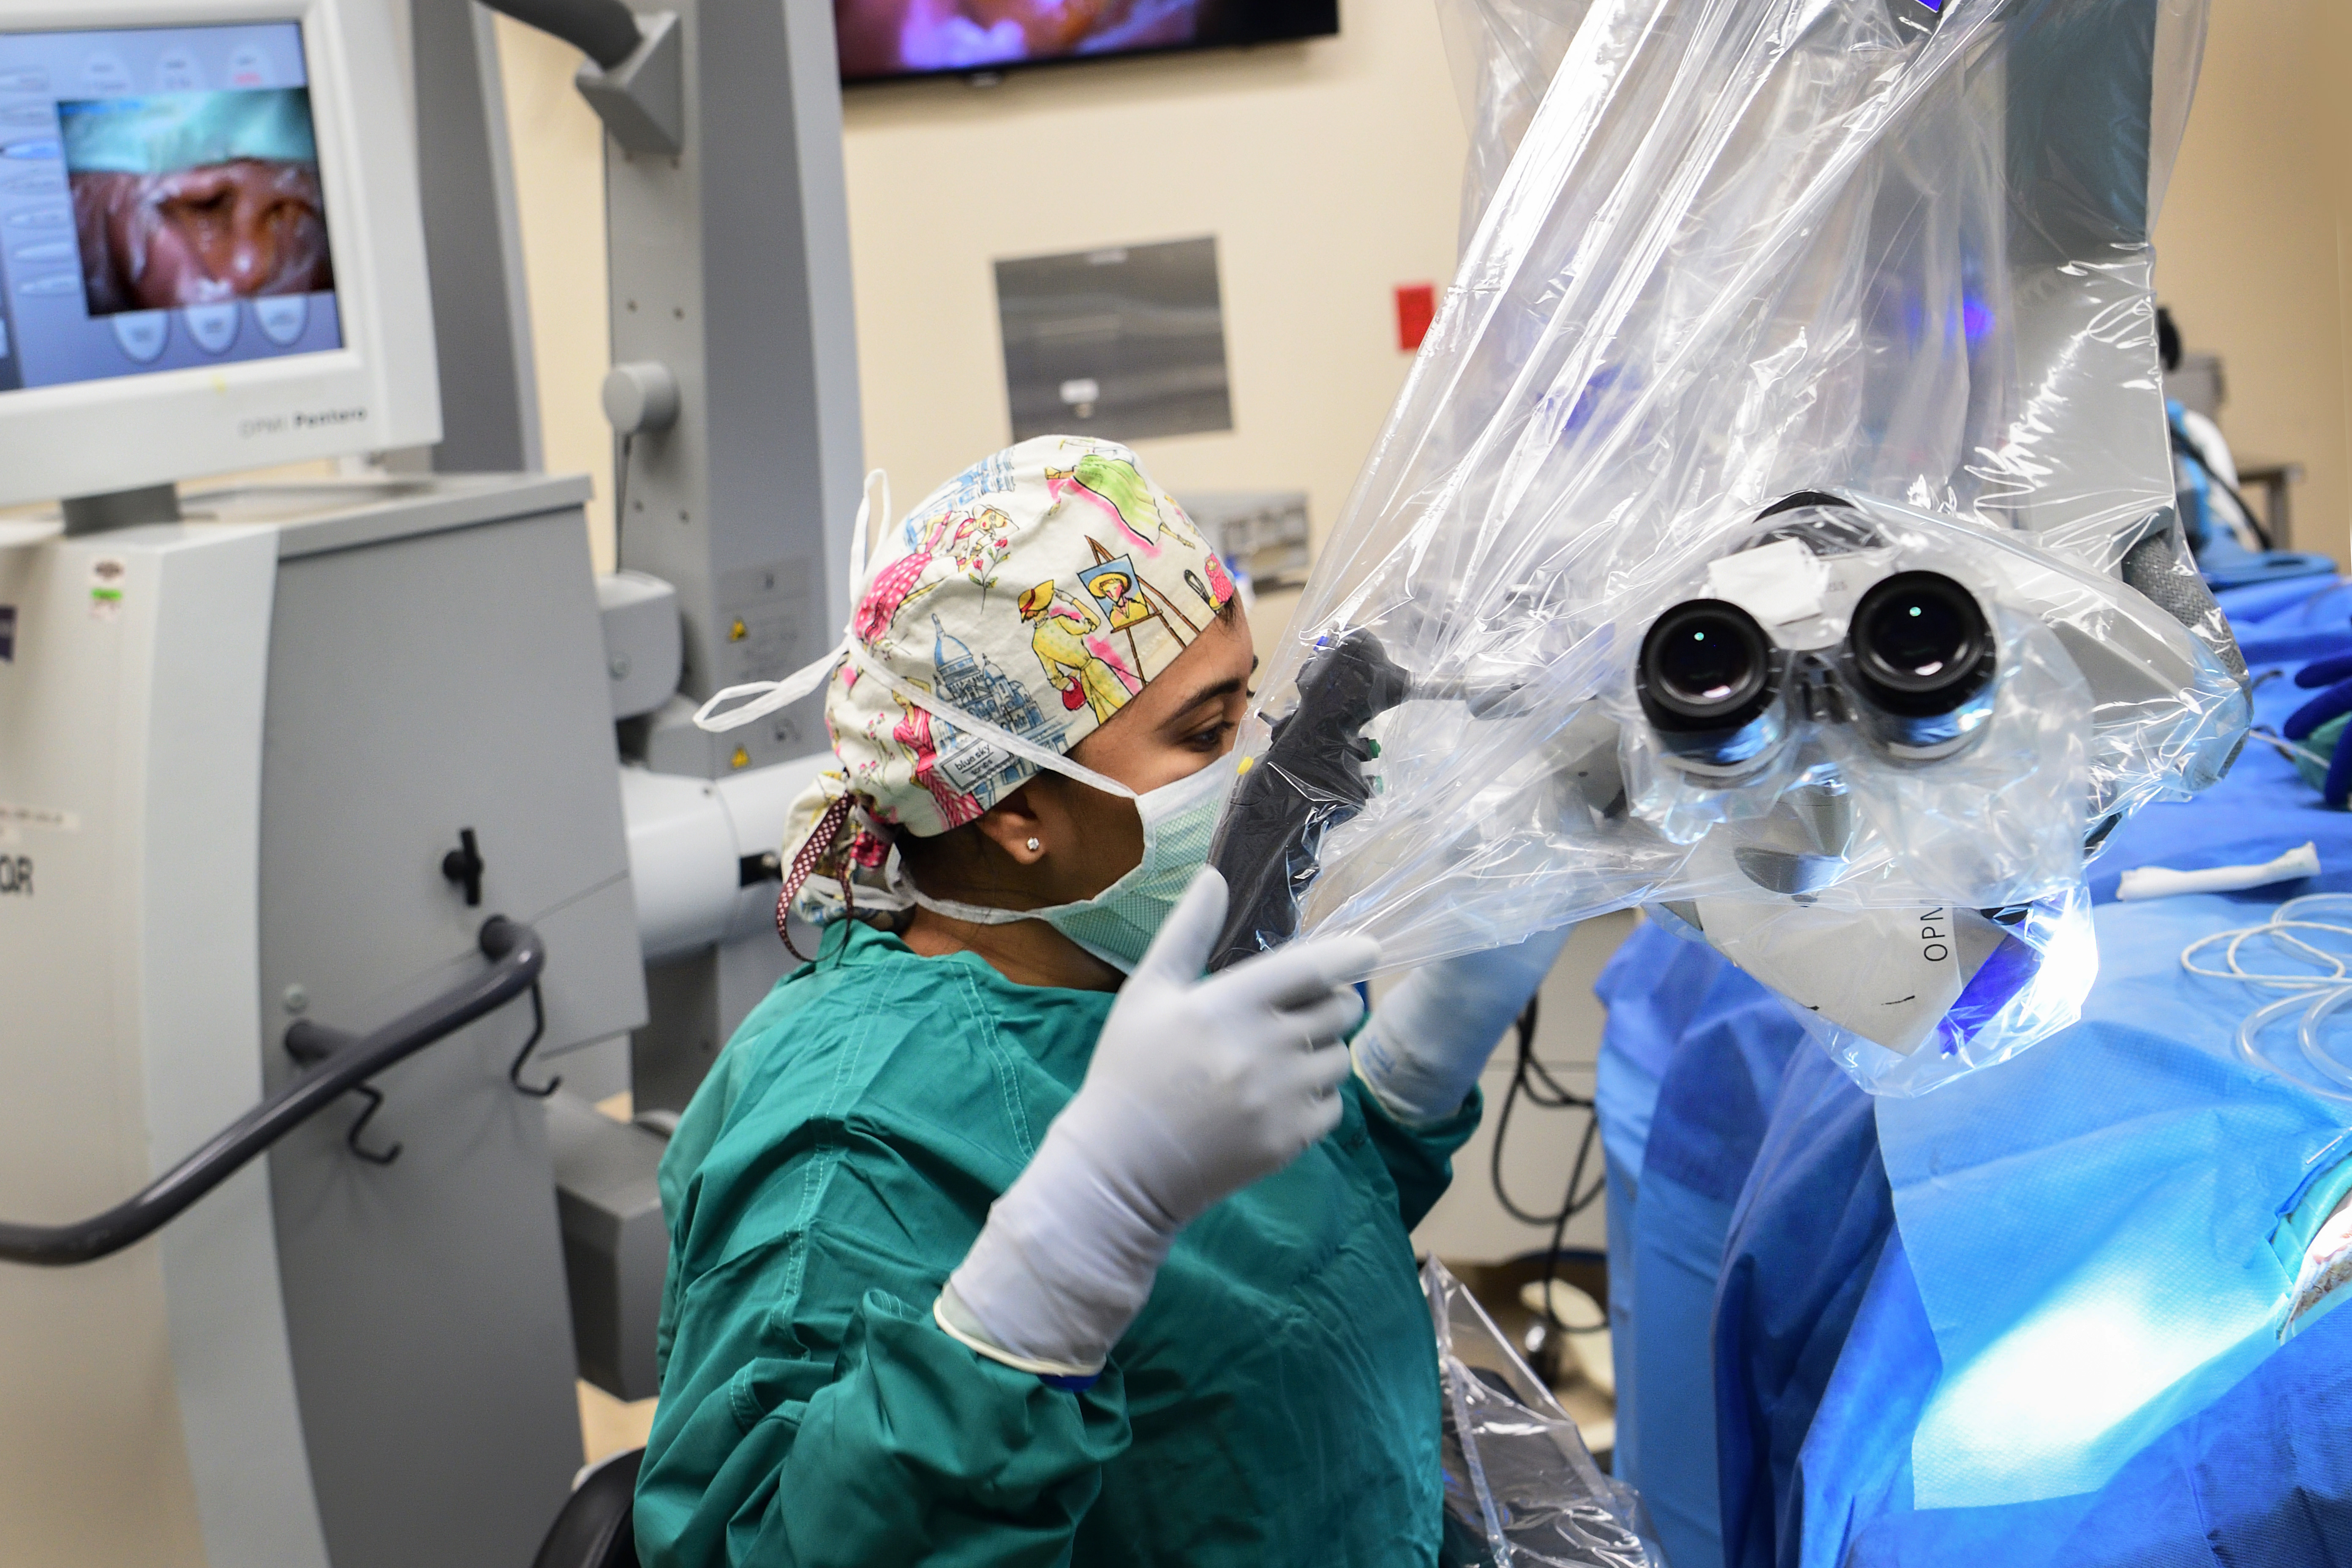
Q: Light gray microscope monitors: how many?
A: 1